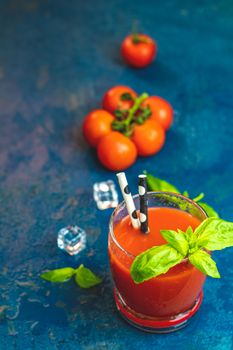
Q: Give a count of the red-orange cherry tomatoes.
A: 6